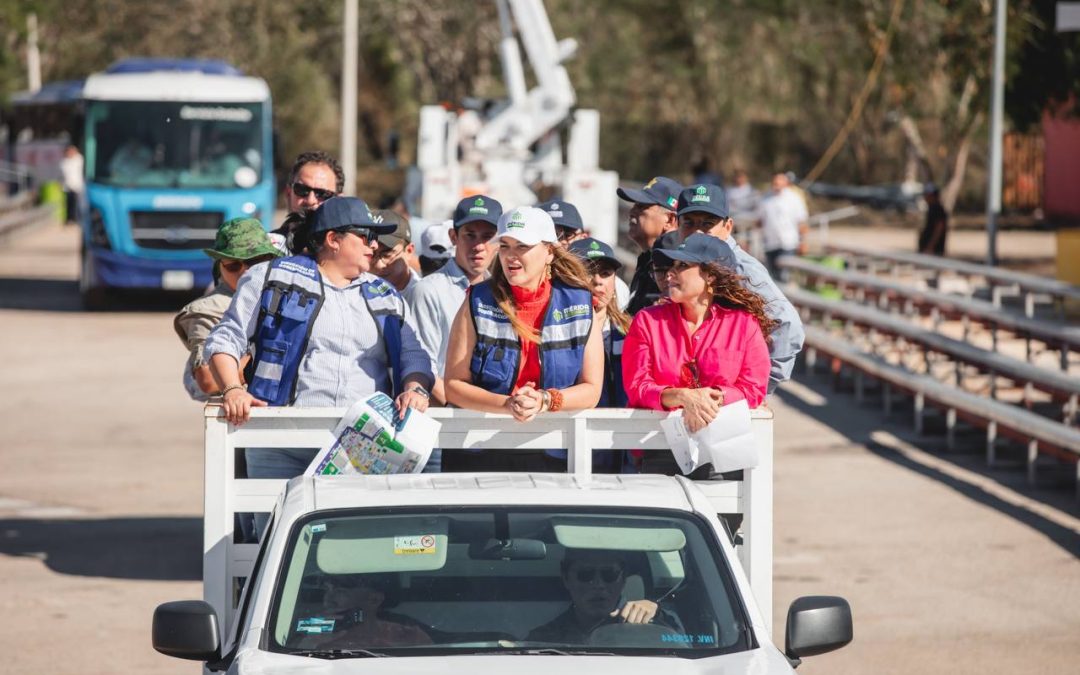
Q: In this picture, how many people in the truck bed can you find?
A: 13